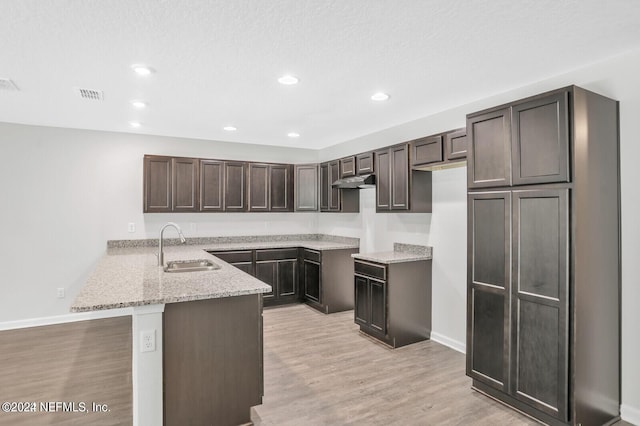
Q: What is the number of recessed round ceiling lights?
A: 7